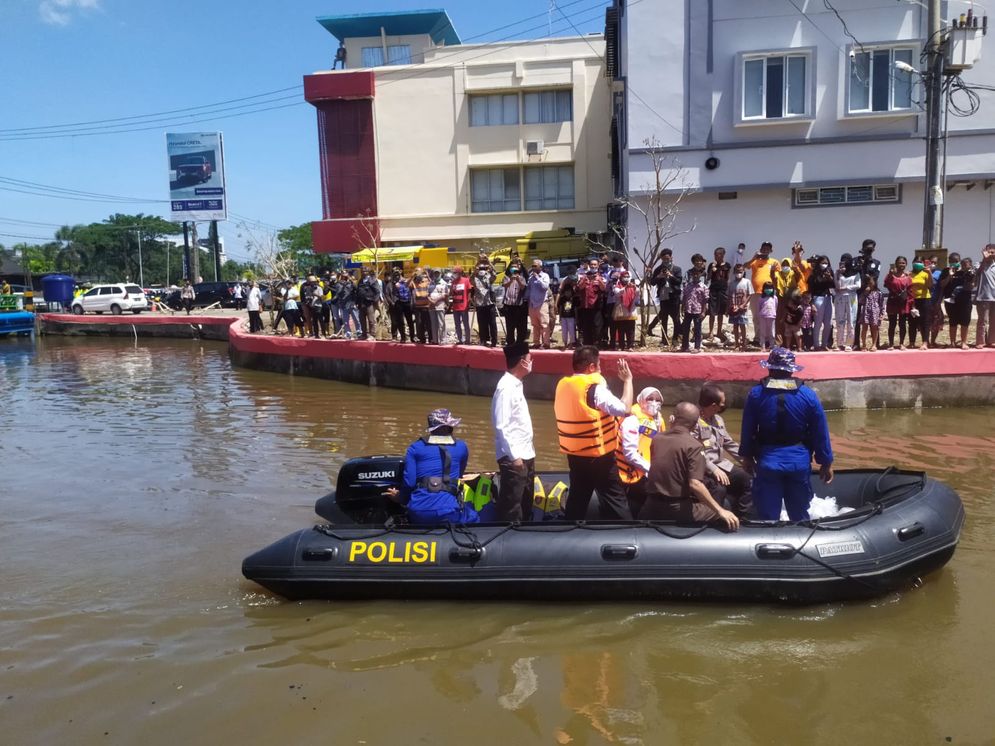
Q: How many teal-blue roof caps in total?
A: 1